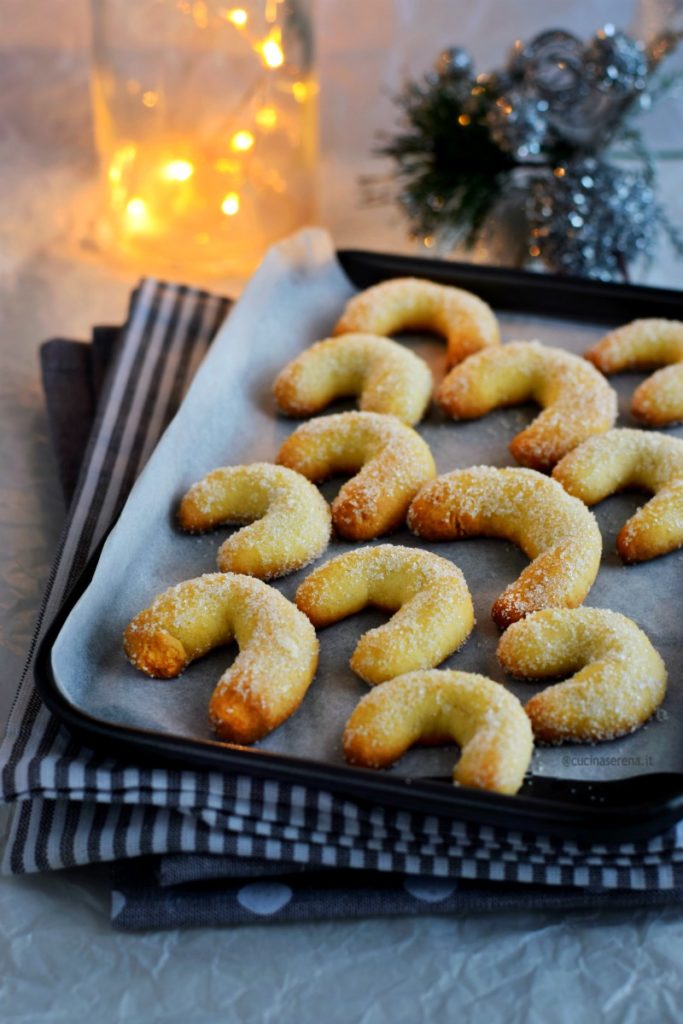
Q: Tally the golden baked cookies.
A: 12